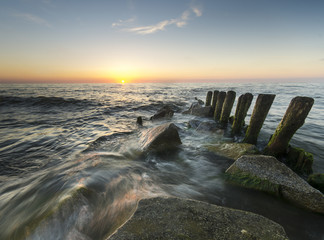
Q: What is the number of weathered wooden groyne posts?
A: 7